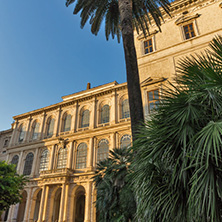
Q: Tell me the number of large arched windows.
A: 14